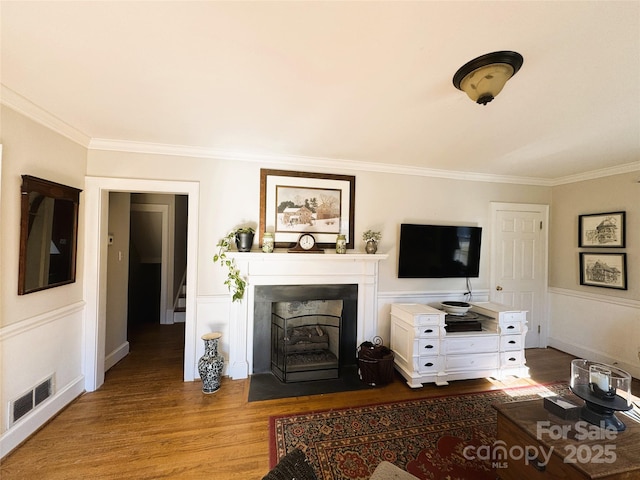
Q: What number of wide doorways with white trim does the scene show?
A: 1